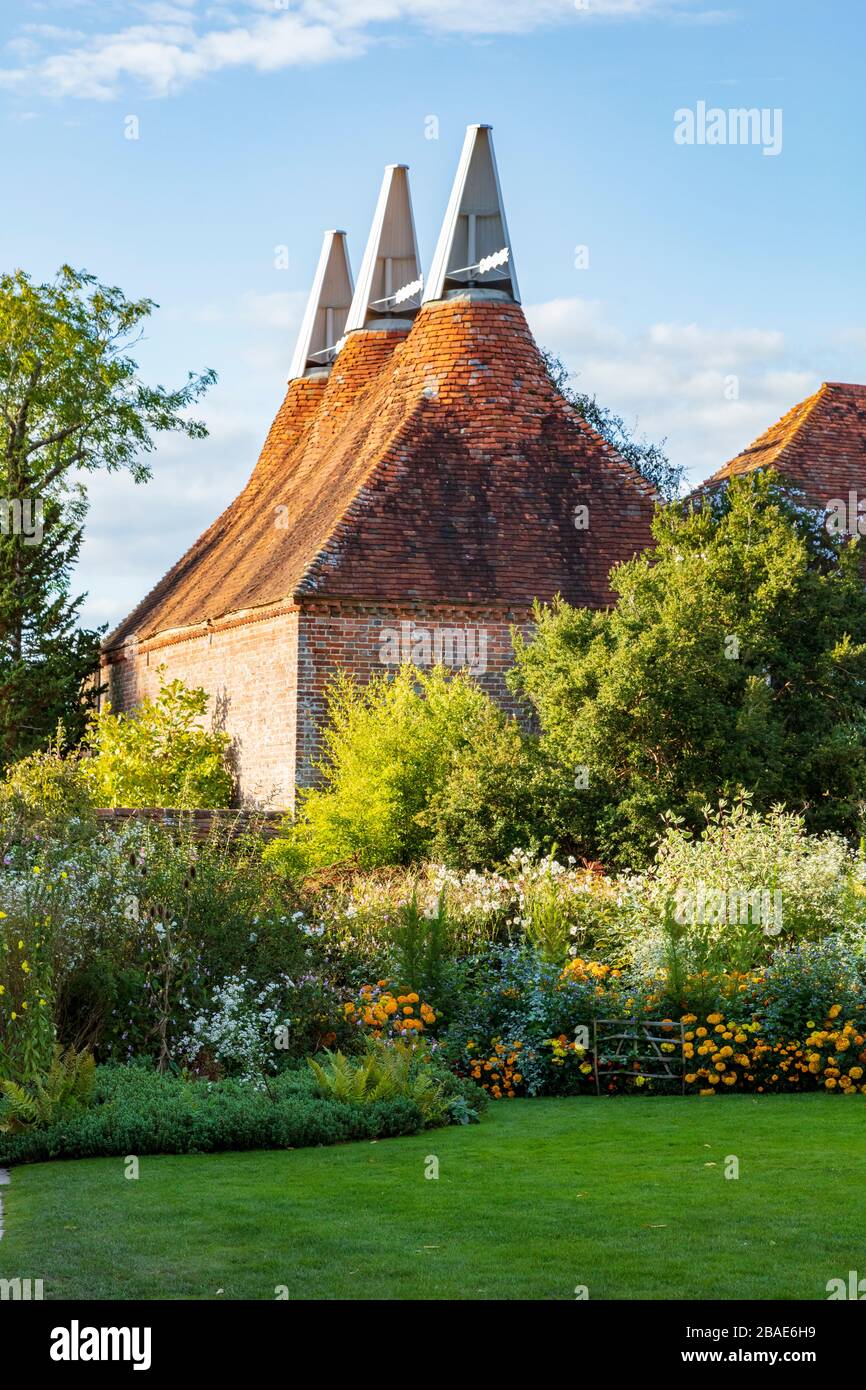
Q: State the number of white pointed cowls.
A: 3